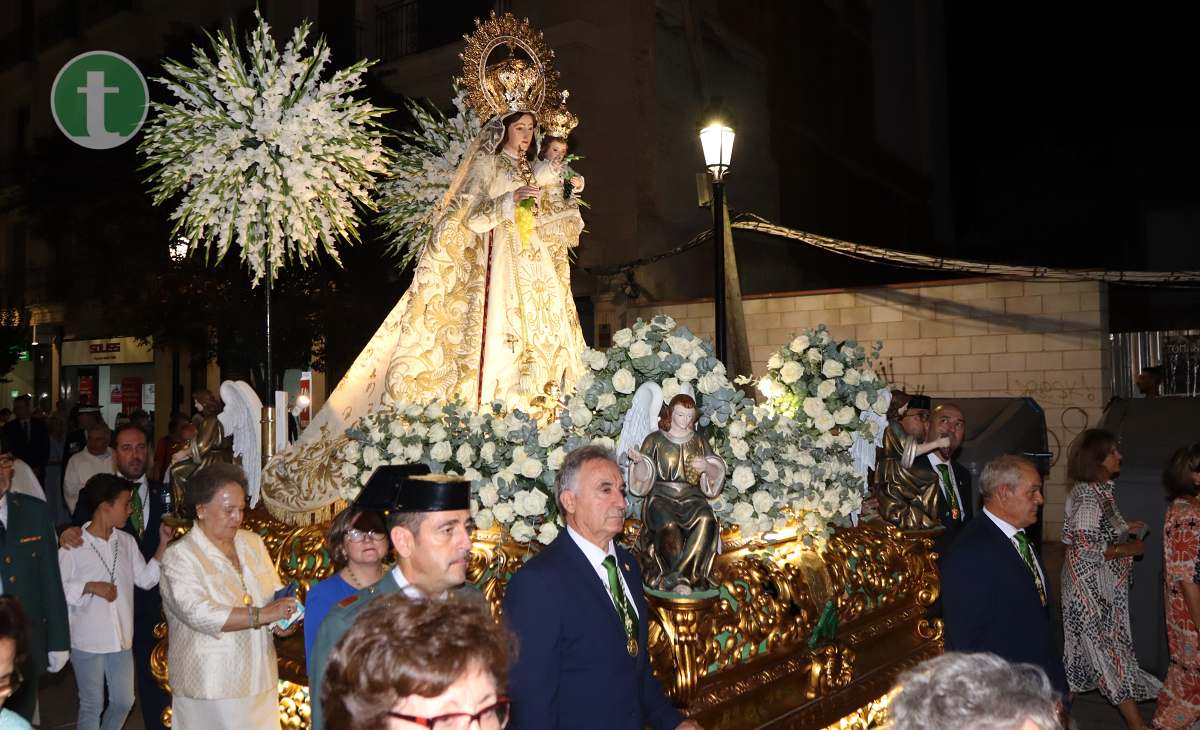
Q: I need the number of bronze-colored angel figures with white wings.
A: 3